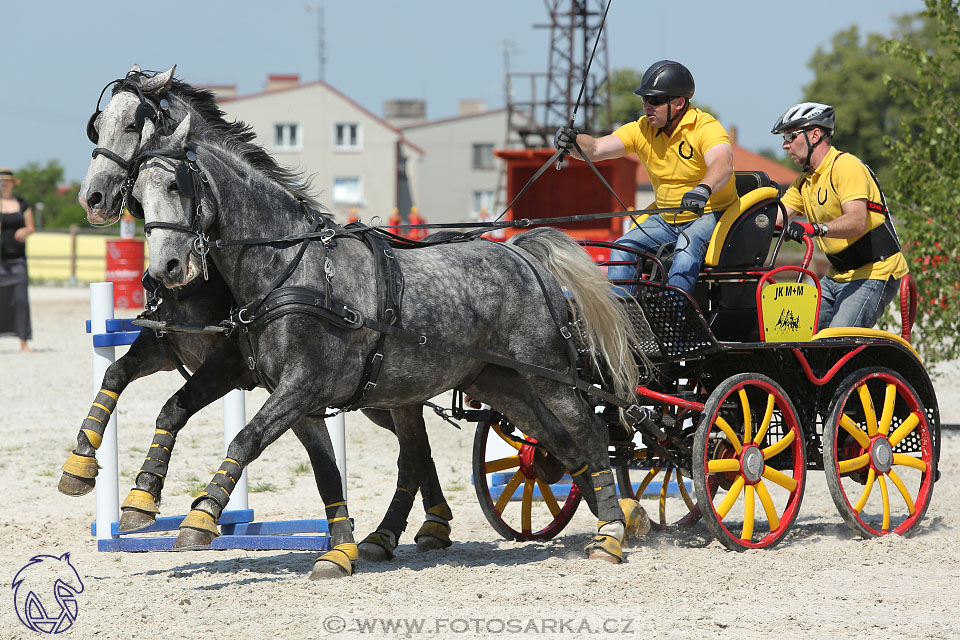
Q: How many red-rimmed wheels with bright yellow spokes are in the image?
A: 4